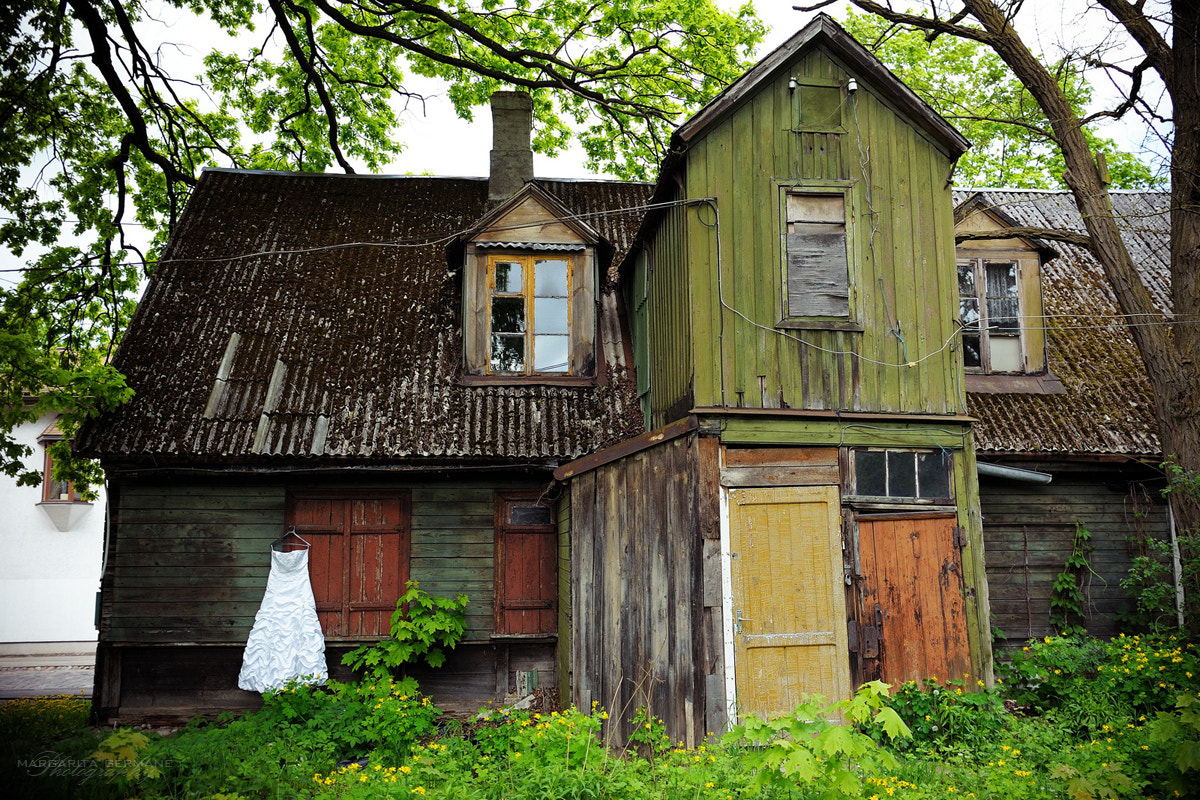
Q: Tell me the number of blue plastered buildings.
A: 0